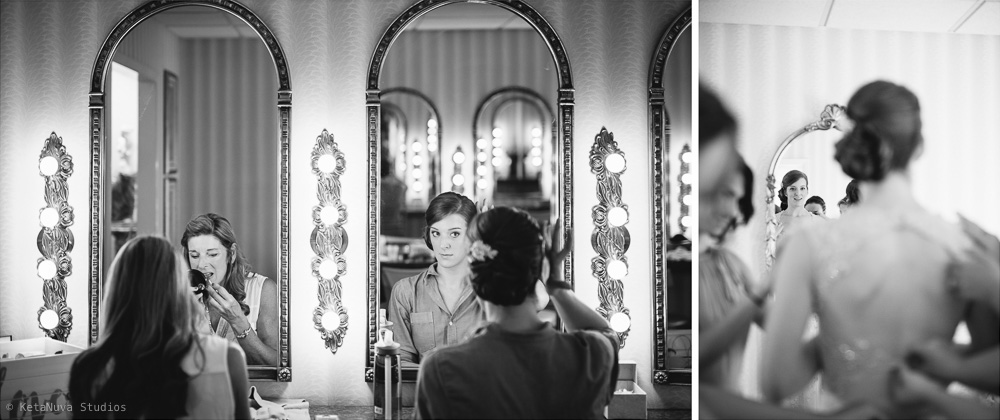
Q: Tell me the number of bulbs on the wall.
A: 12